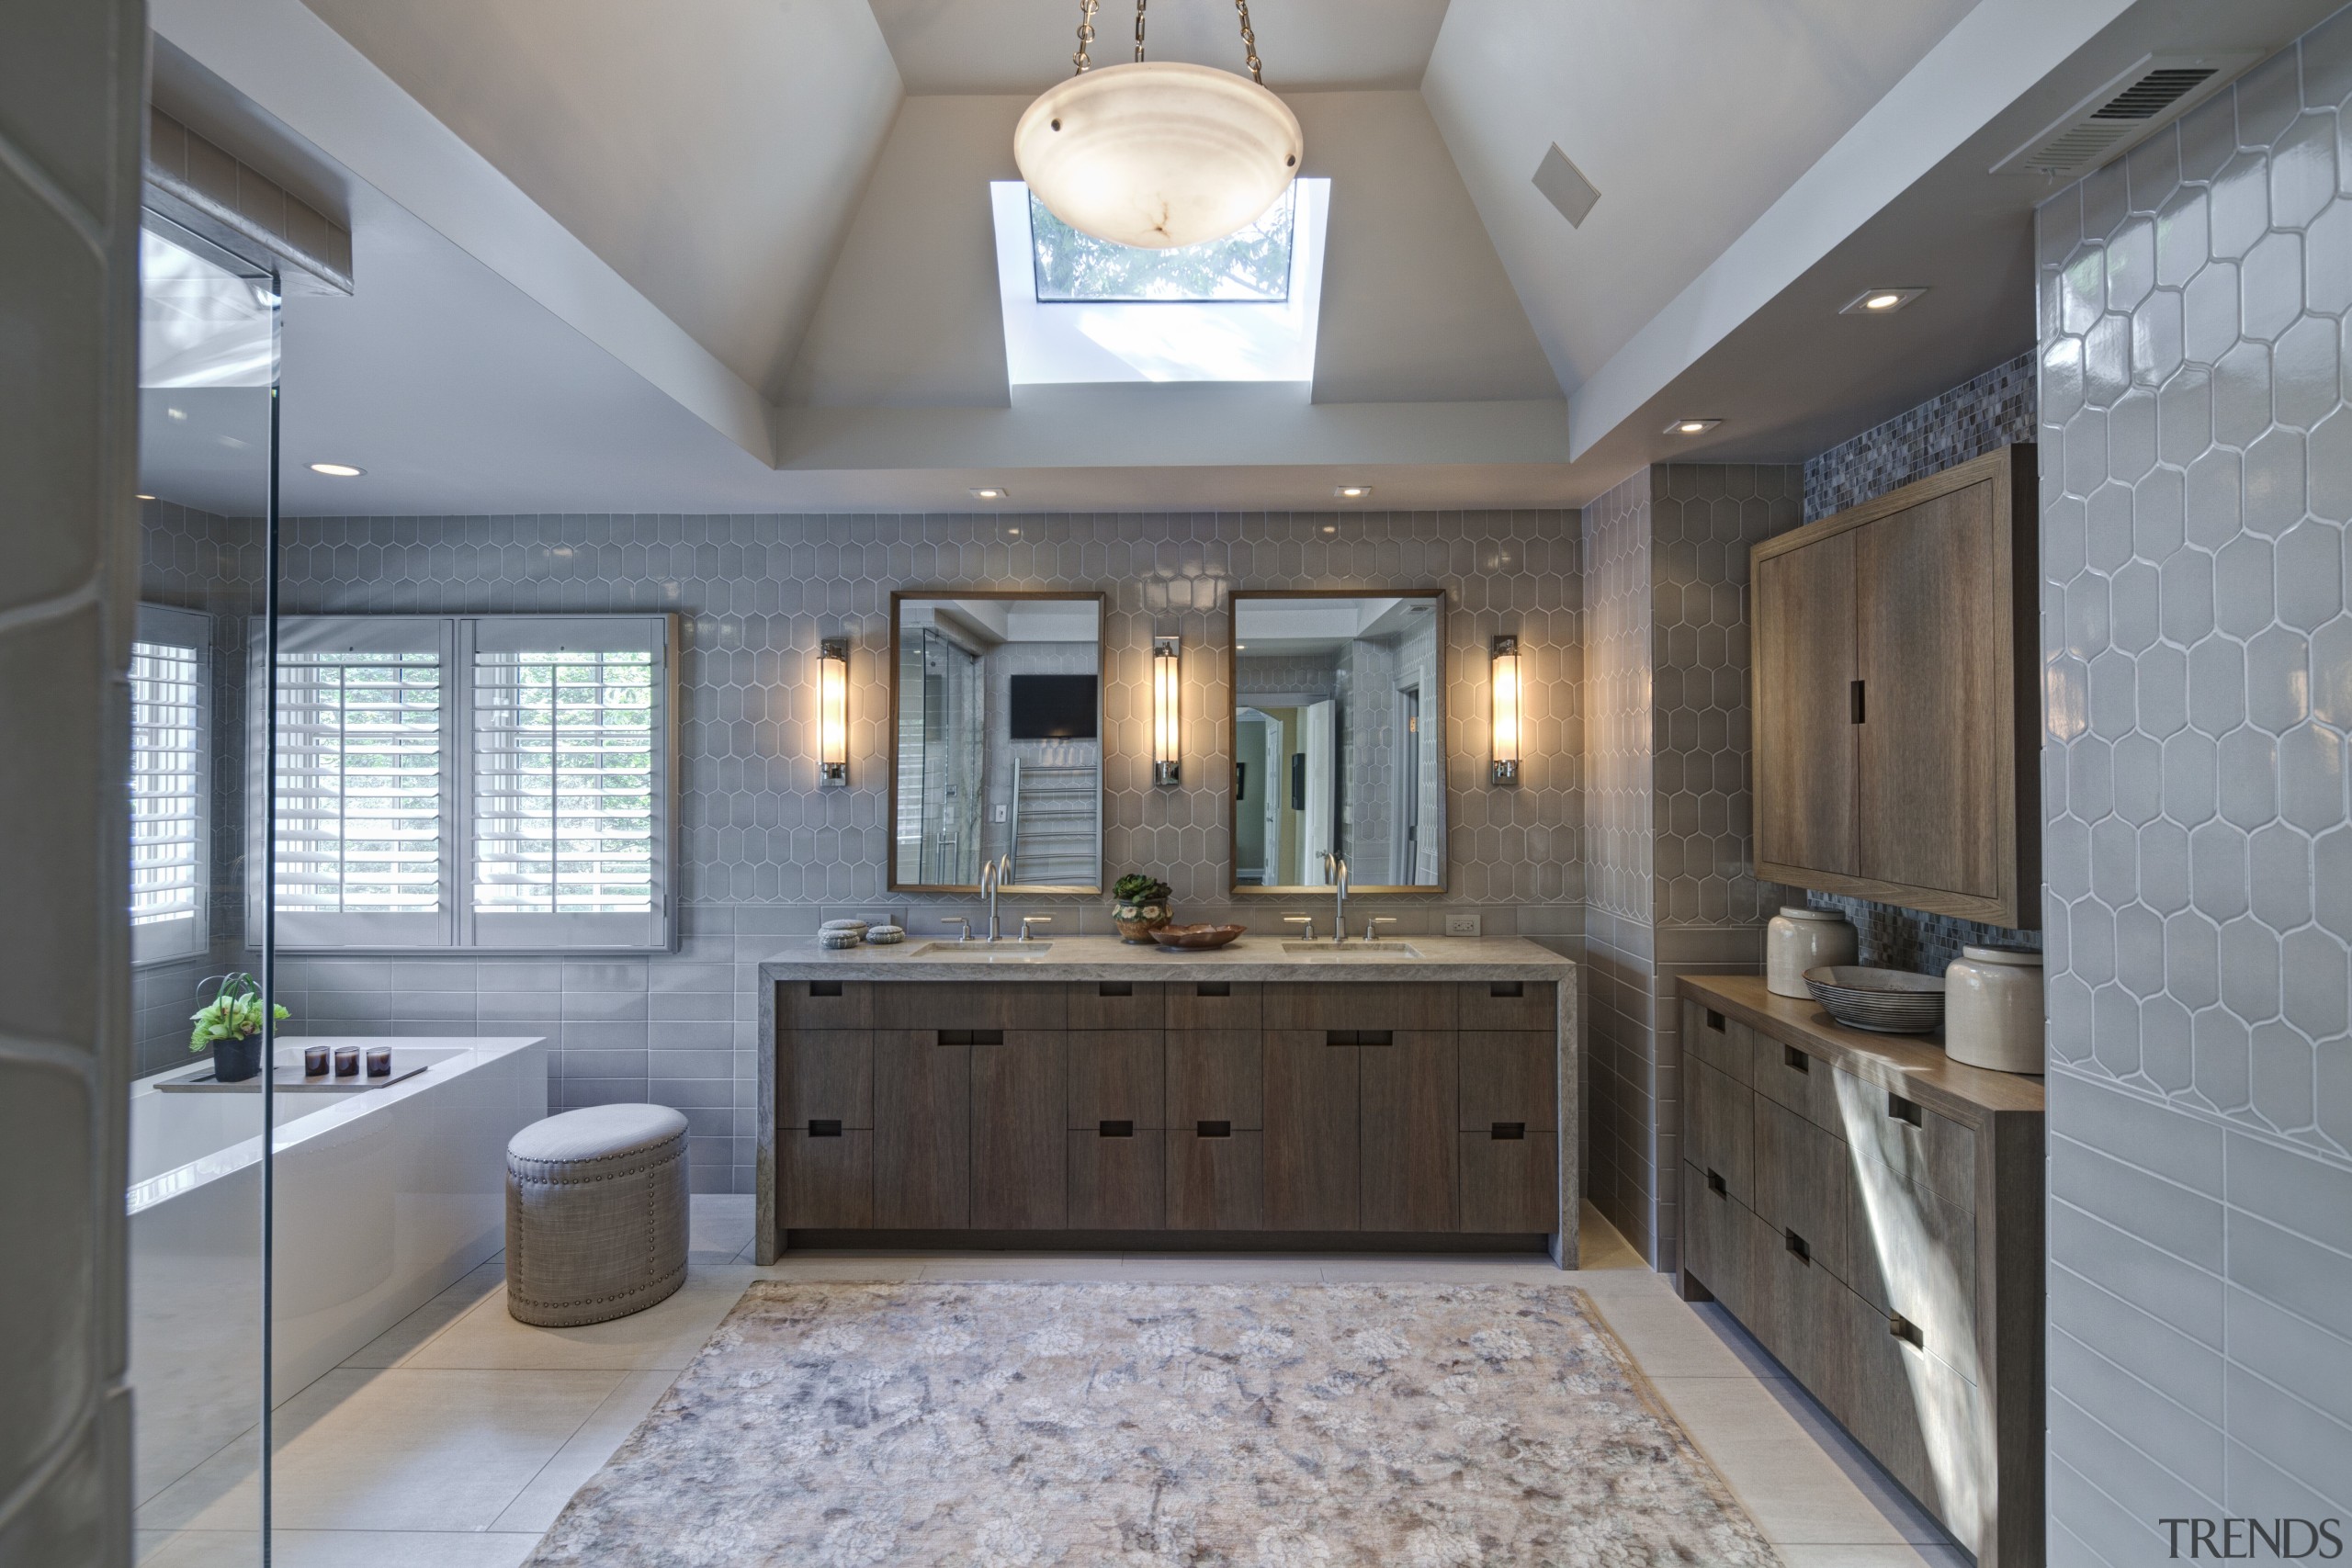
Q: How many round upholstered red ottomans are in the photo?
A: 0